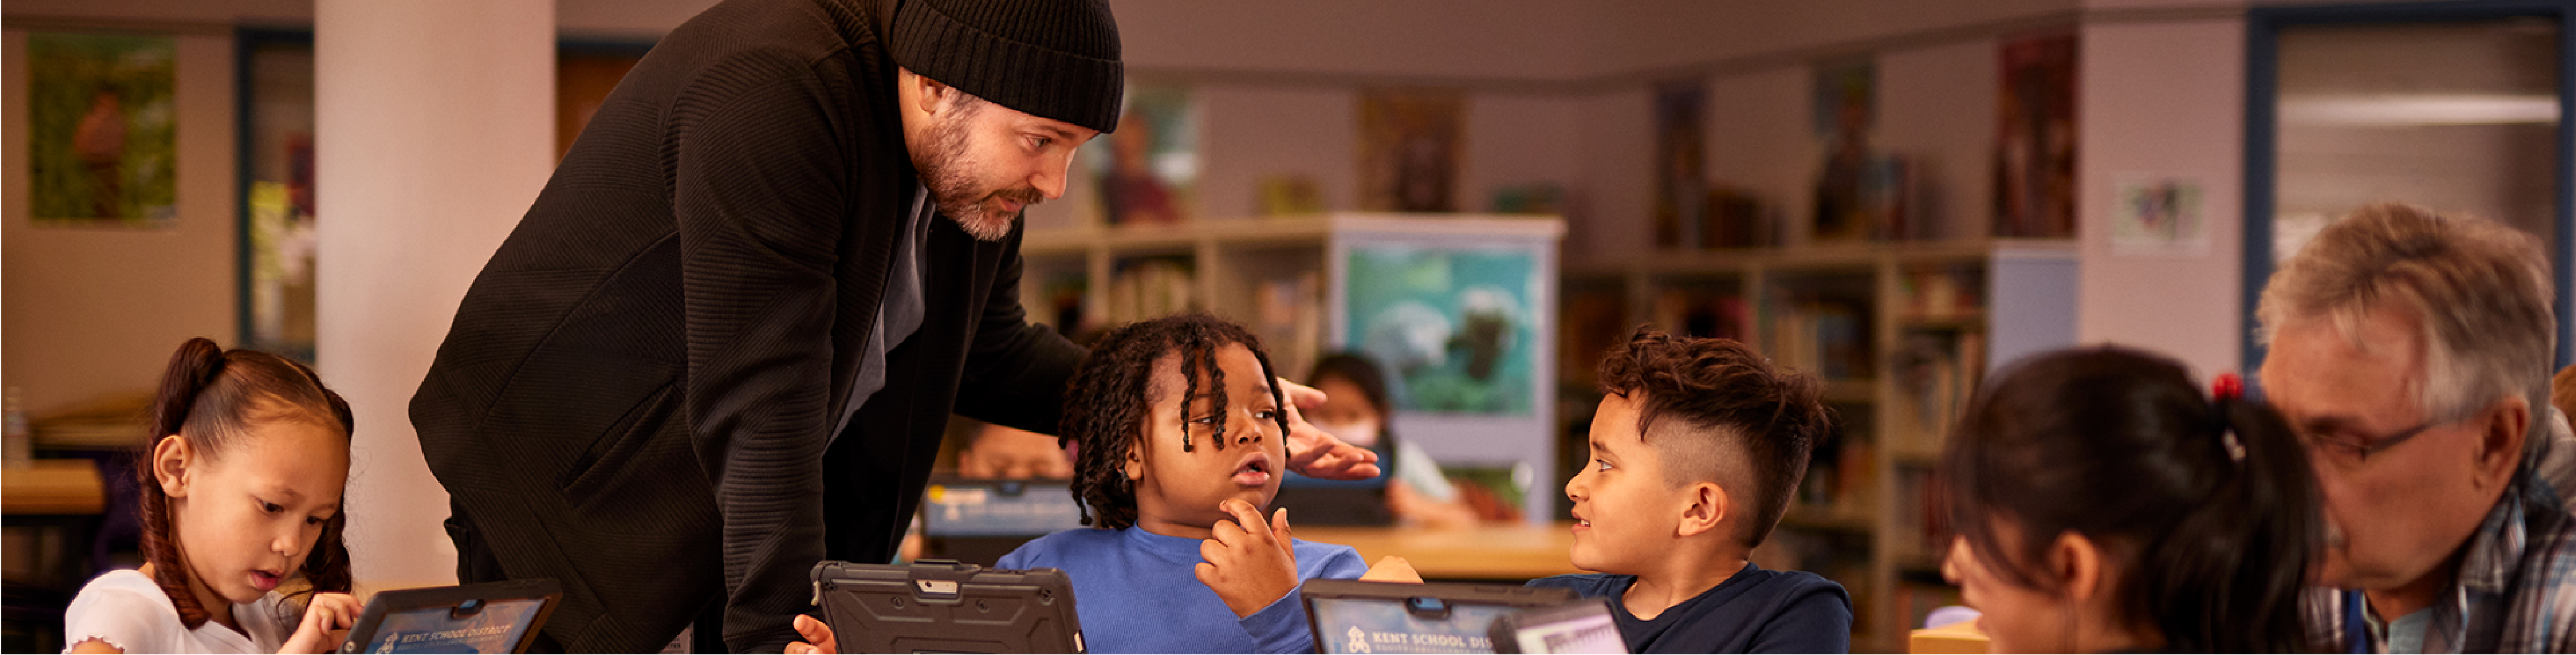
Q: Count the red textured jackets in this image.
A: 0